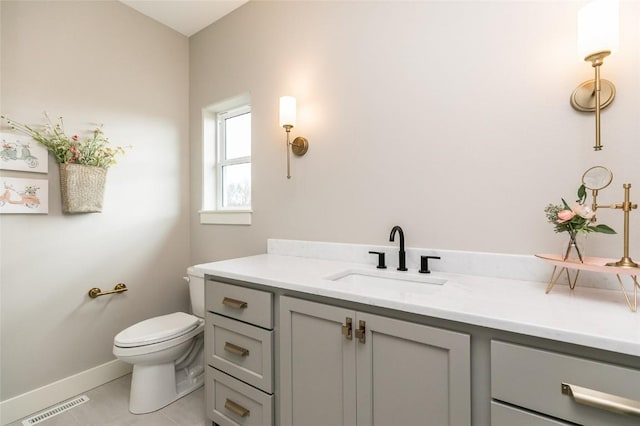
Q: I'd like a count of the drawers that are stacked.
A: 3